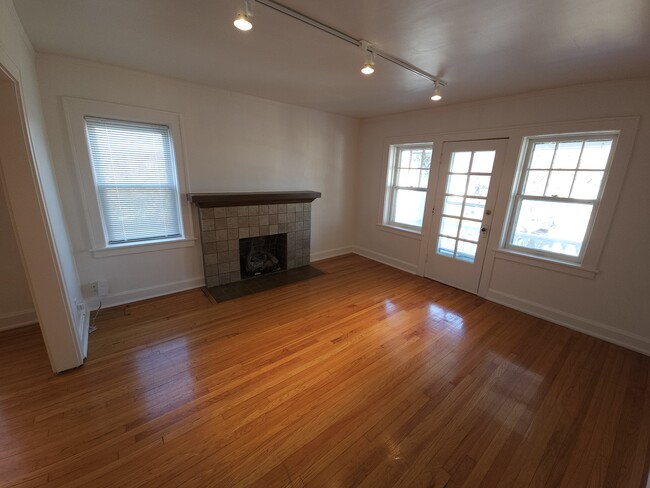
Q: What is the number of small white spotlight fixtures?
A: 3